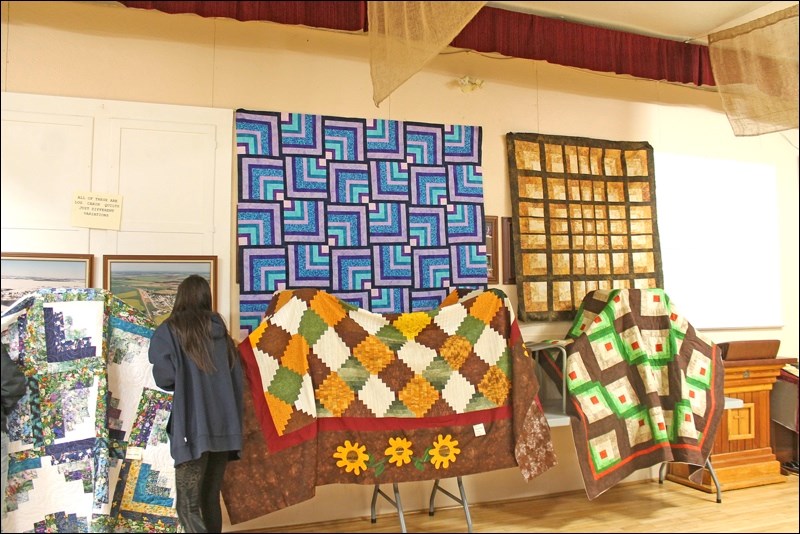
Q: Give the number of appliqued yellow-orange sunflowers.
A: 3